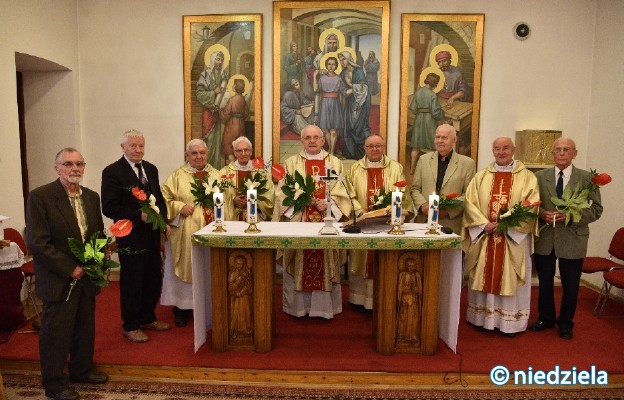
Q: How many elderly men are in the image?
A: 9